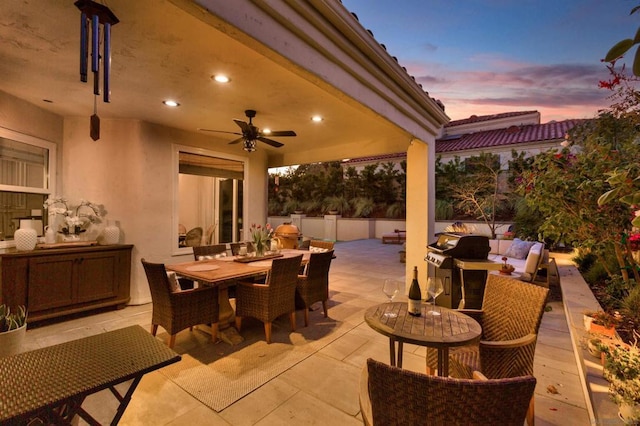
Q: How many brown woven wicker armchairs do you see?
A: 8